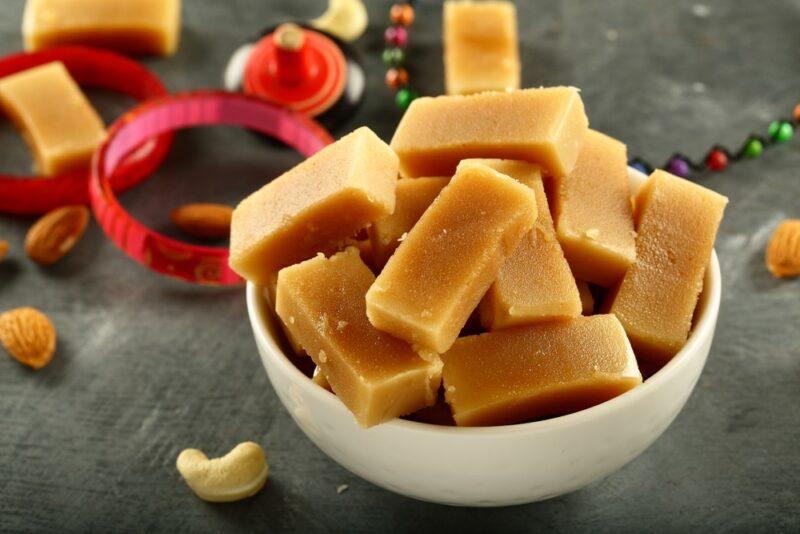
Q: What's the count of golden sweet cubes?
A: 12